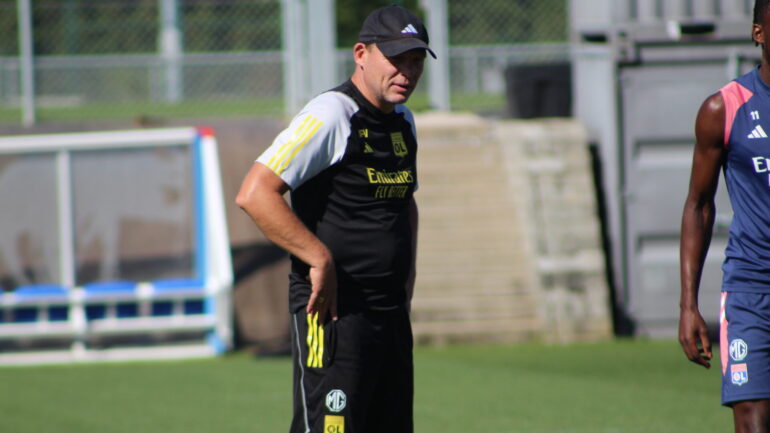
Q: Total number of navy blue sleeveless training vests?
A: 1